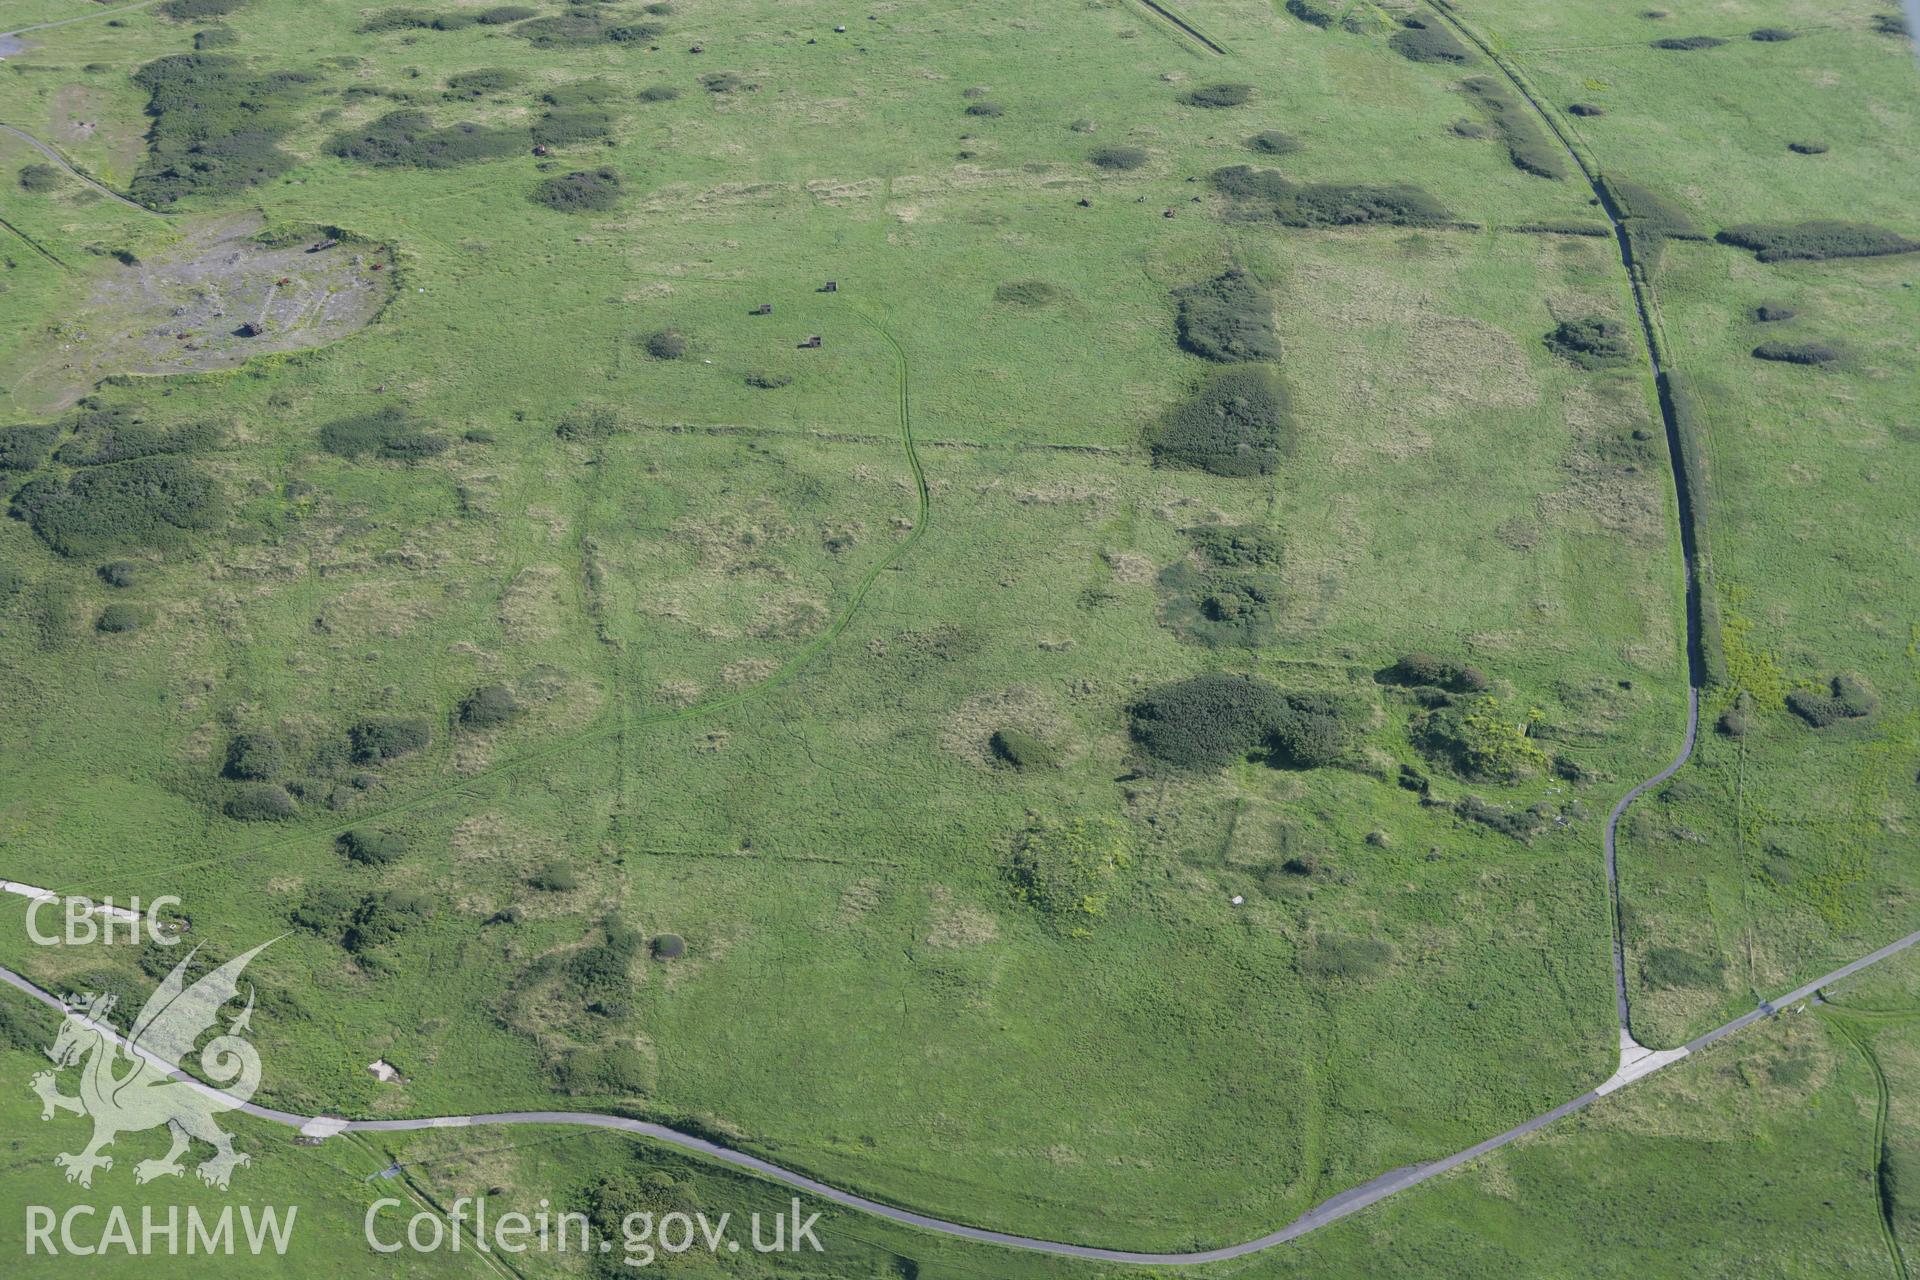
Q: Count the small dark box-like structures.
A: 3